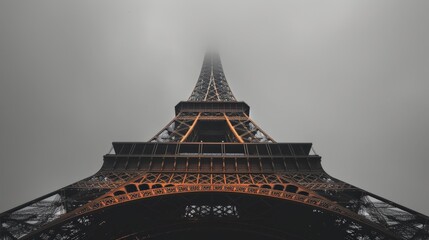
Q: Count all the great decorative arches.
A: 1